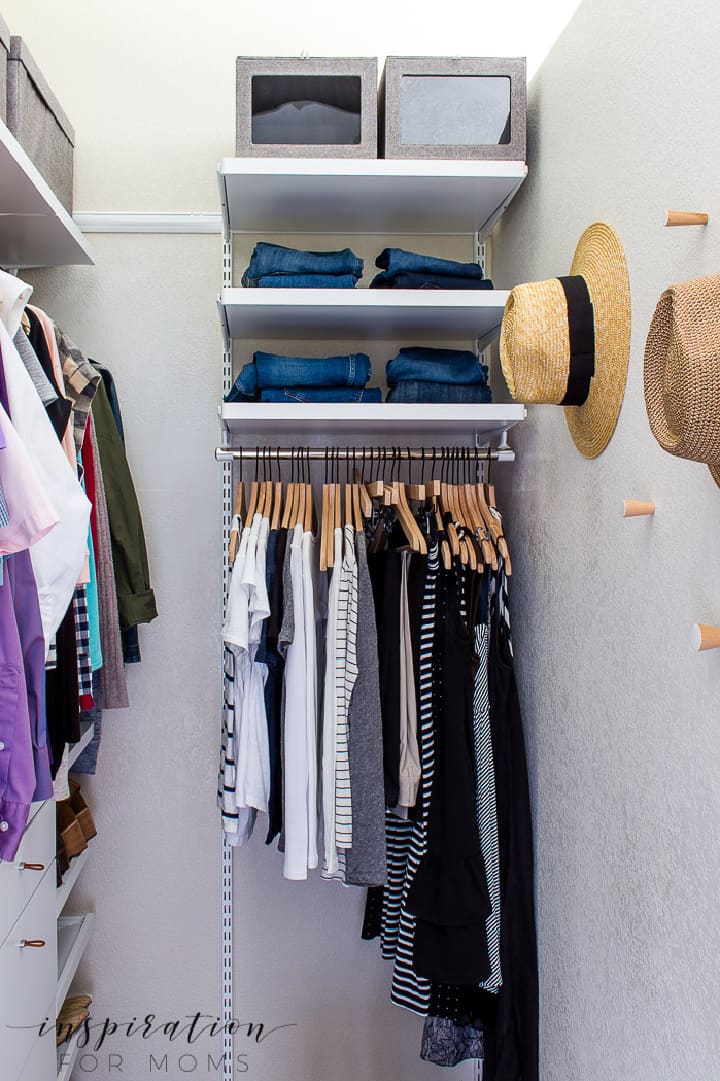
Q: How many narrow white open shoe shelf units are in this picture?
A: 1